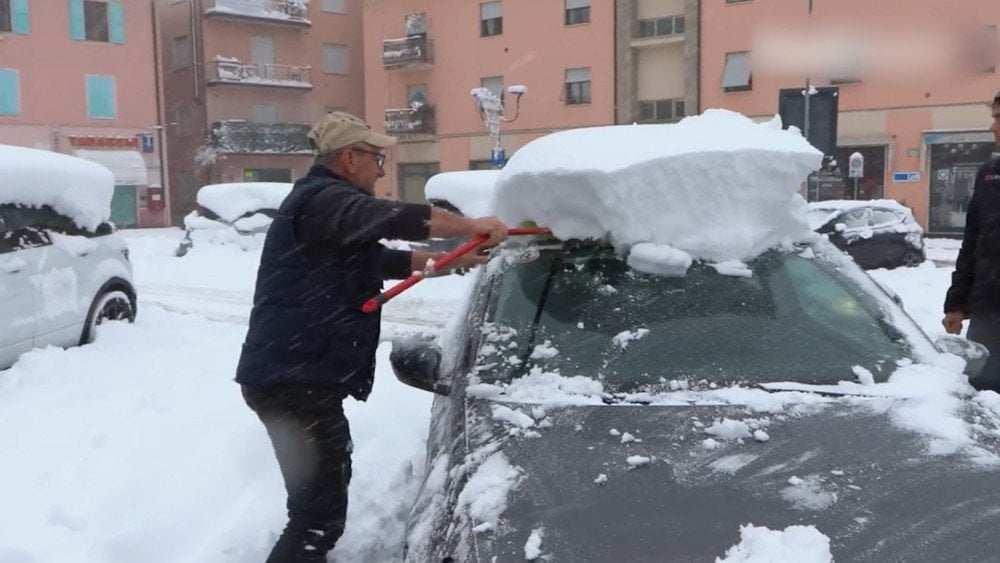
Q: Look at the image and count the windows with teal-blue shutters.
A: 4